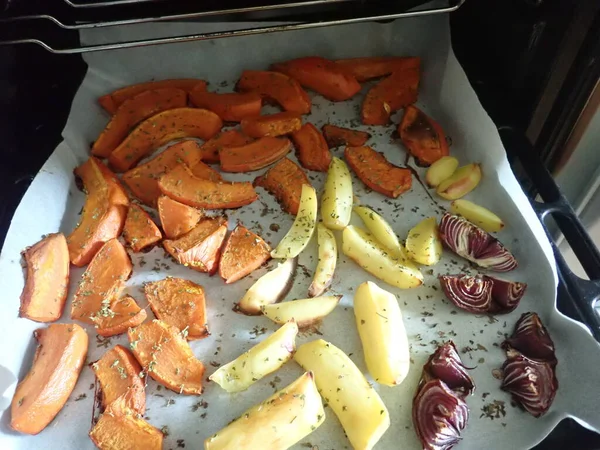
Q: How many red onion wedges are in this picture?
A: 4